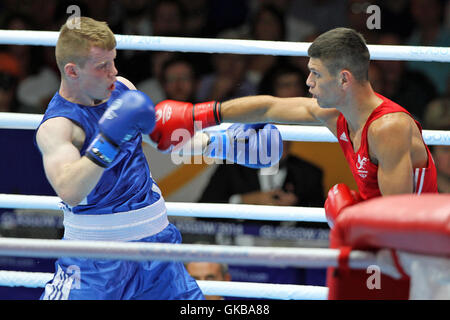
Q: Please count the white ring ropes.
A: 5